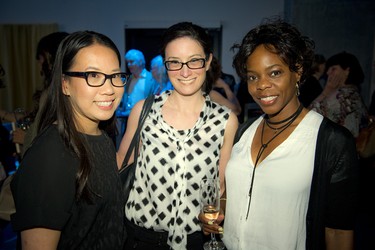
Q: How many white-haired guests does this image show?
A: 2